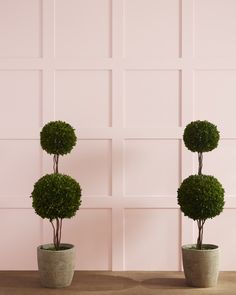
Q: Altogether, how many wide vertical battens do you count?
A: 3